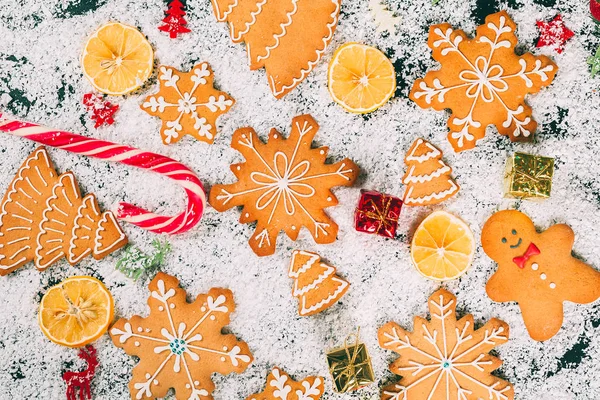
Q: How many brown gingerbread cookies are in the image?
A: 11